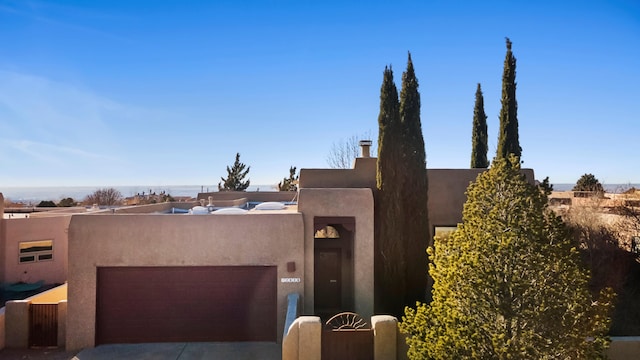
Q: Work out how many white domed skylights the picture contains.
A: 3